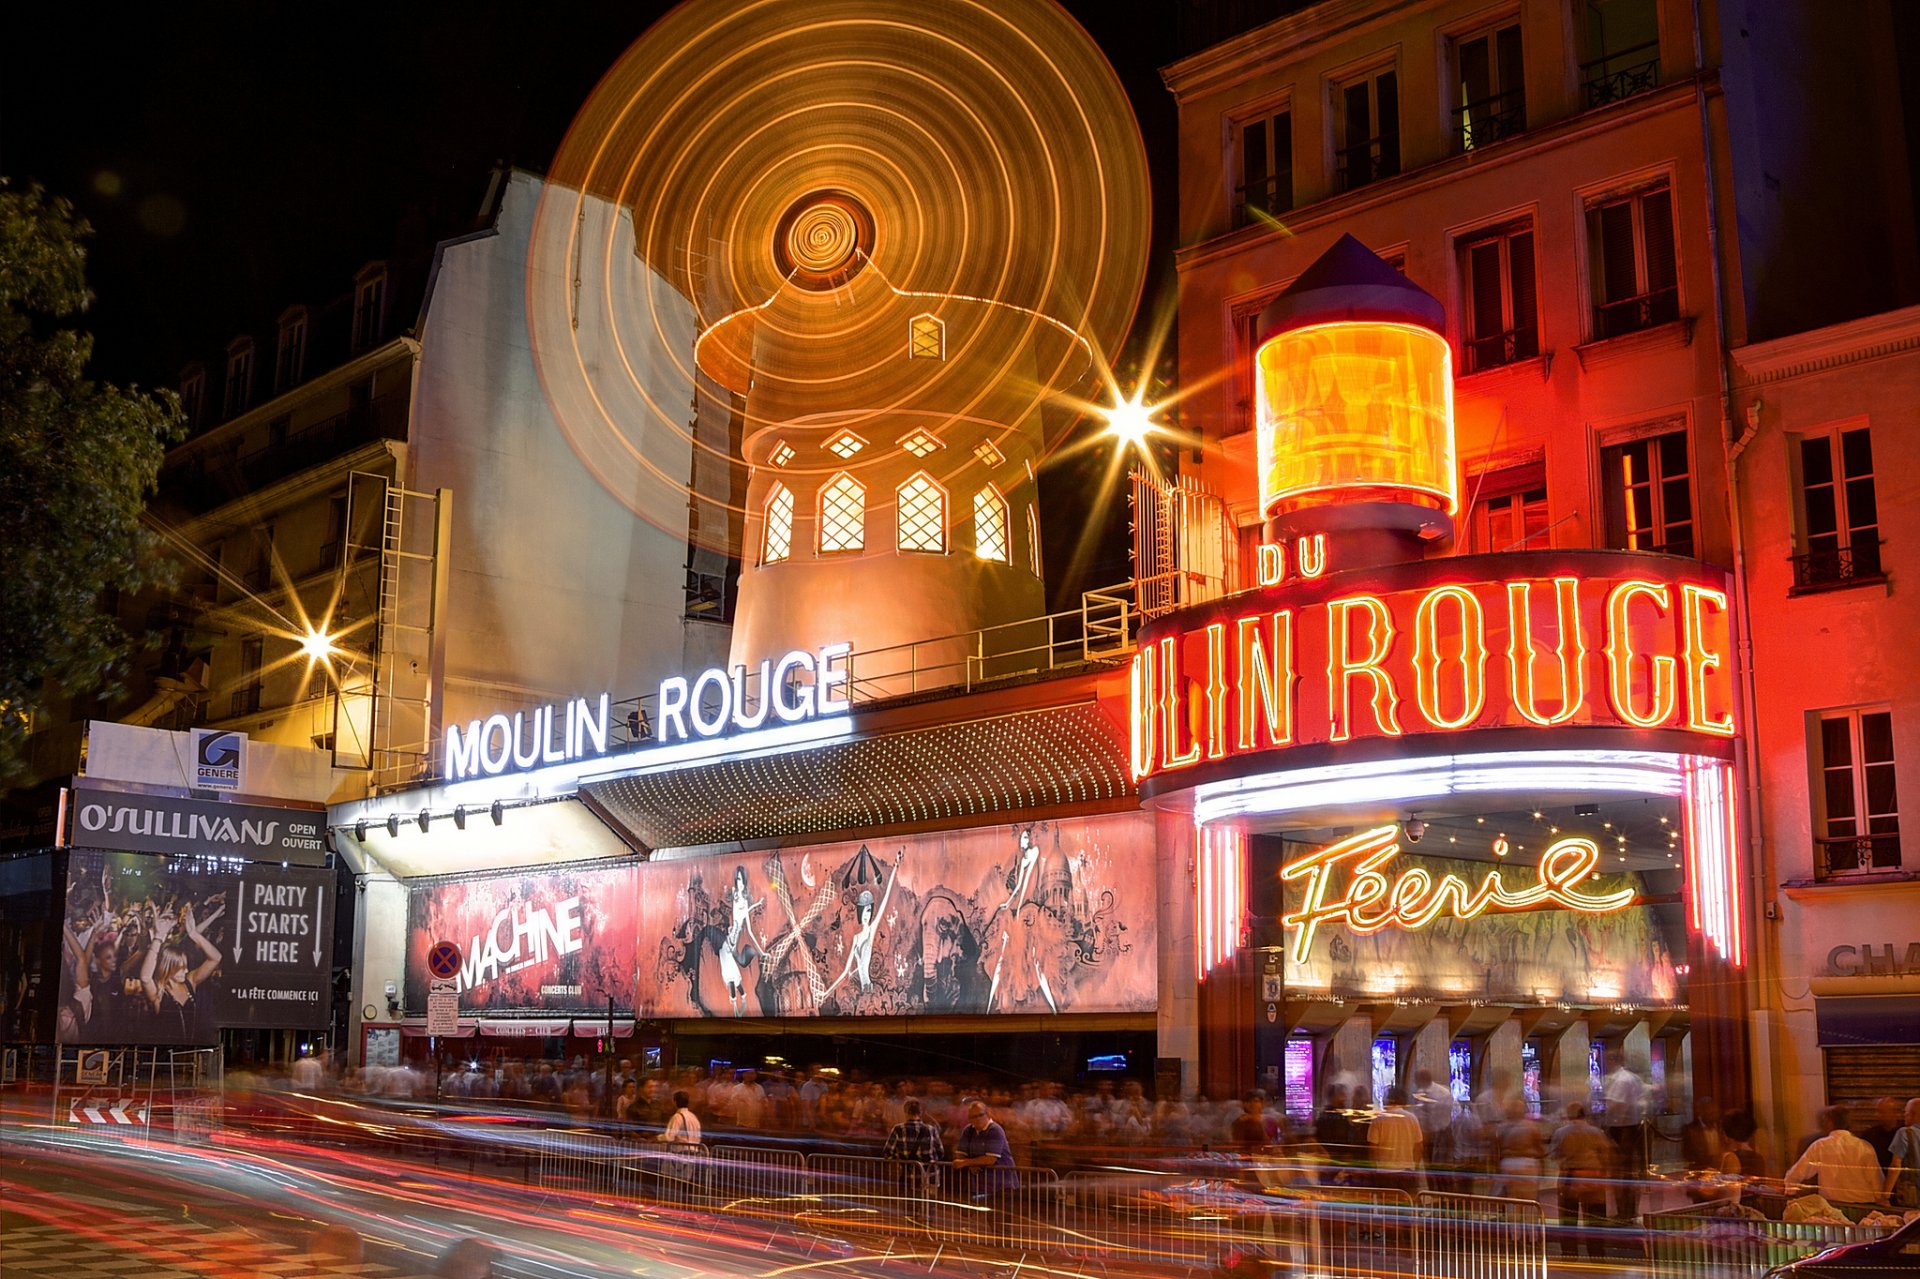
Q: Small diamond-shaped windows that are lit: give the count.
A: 4